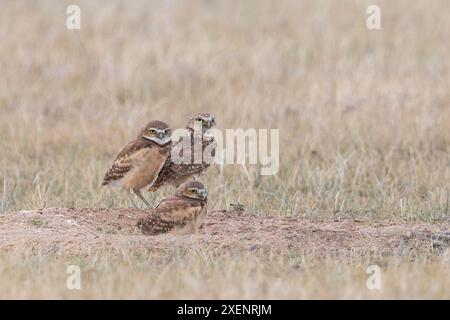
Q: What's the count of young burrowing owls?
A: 2